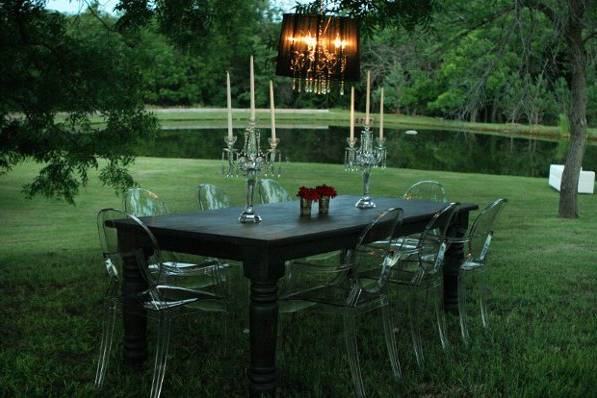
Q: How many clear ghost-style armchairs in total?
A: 8